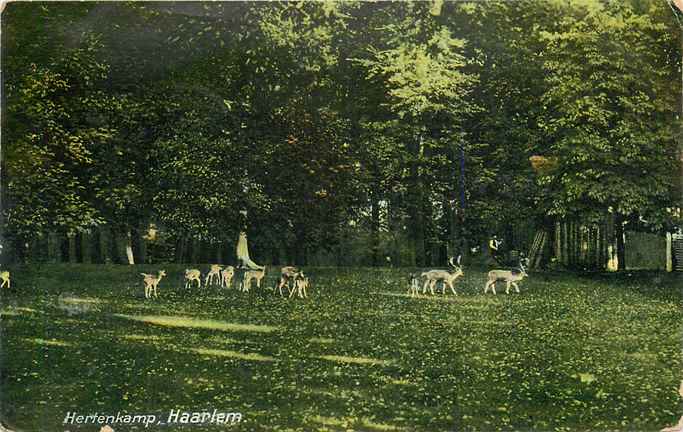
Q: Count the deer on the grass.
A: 11